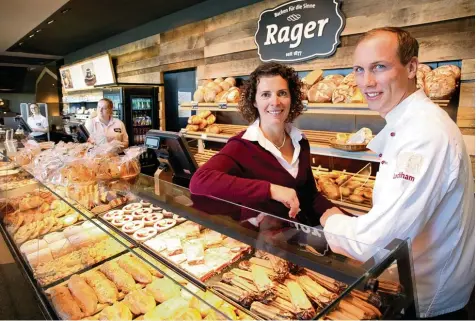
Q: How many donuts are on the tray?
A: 12